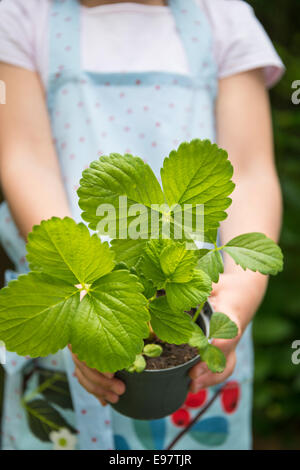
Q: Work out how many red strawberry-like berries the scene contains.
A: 3